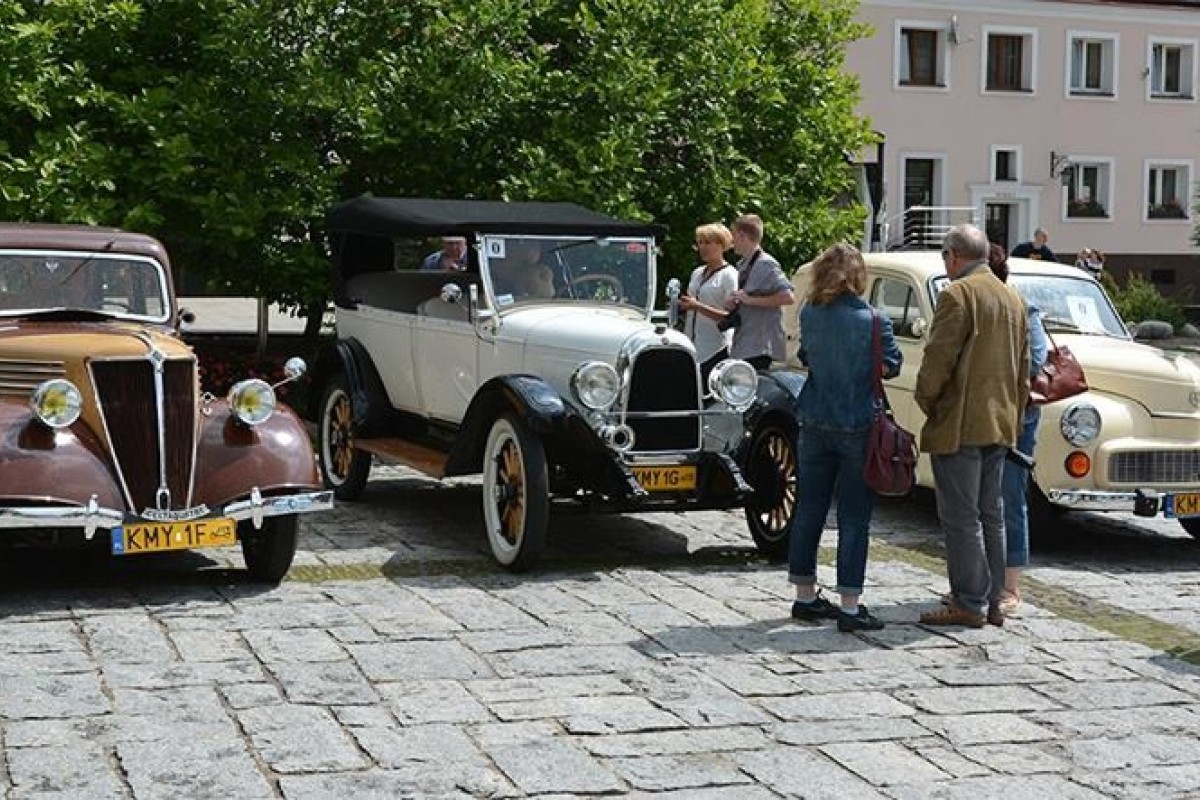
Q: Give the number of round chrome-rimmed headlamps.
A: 5